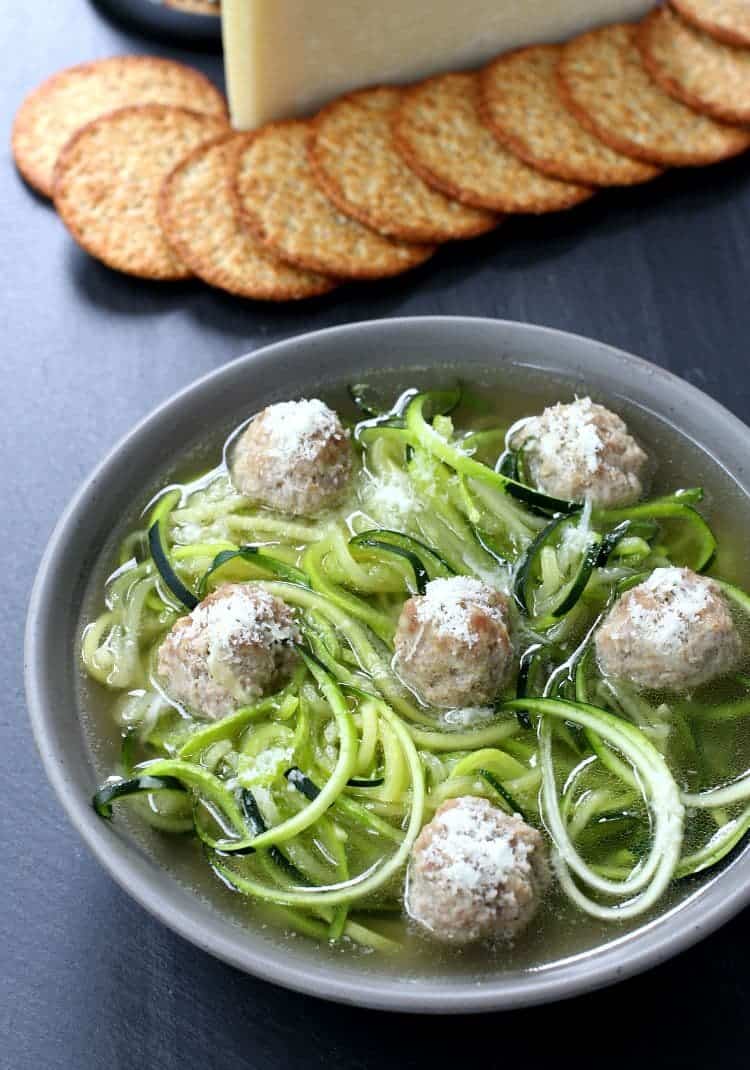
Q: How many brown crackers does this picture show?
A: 10